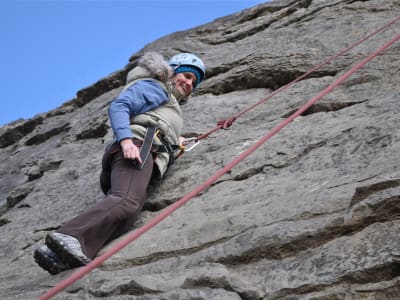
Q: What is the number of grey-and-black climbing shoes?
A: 2